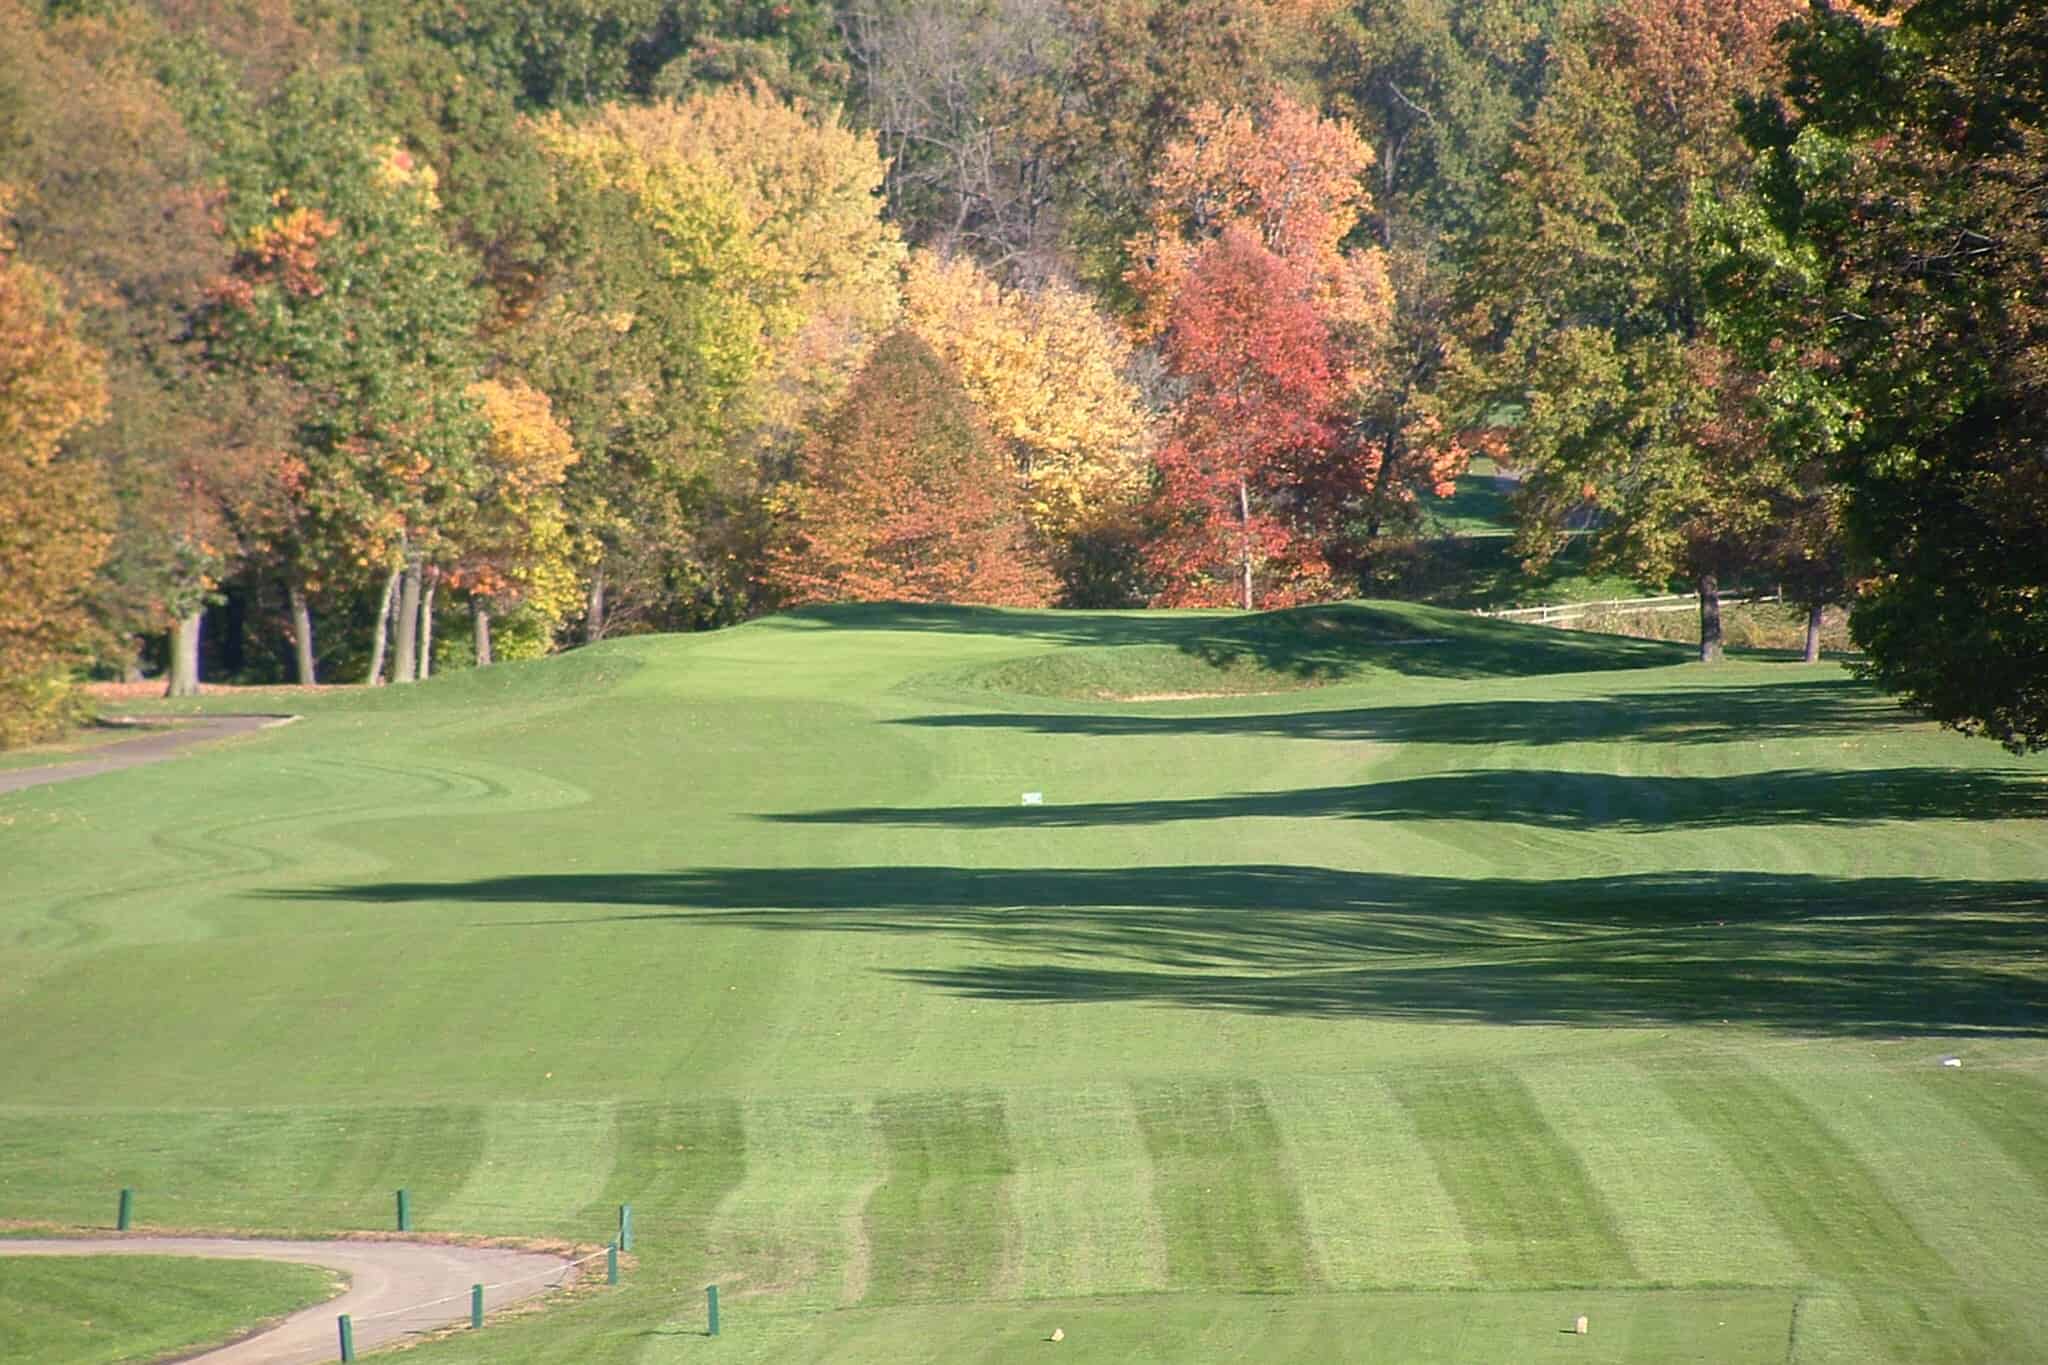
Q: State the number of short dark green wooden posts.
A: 7